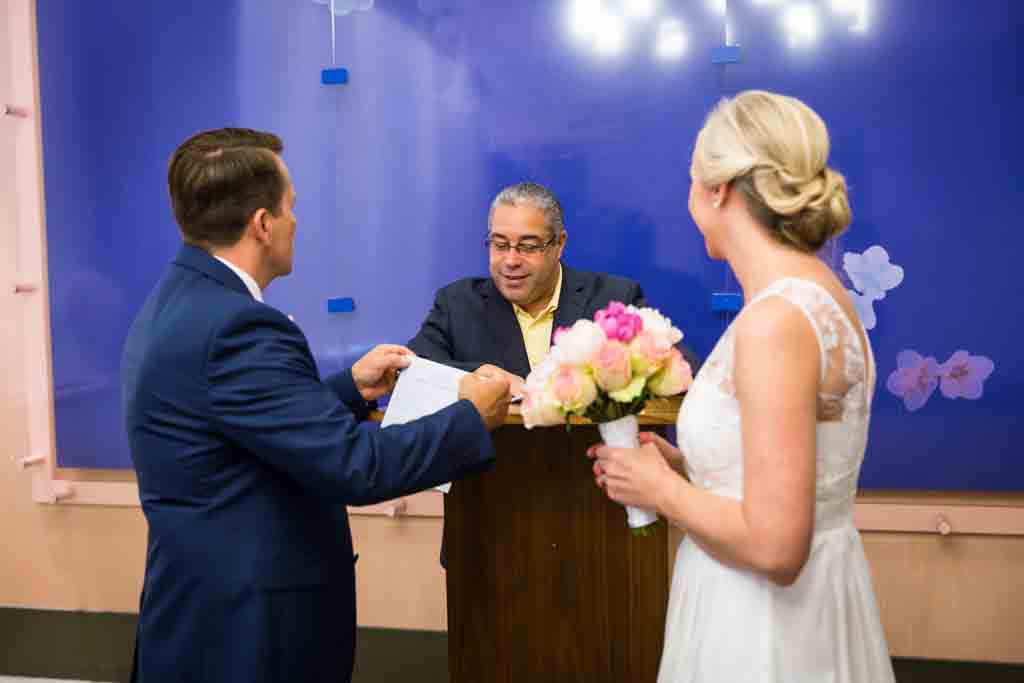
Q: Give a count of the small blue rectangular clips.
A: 4